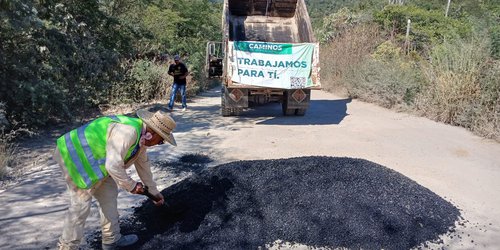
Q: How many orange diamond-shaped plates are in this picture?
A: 2